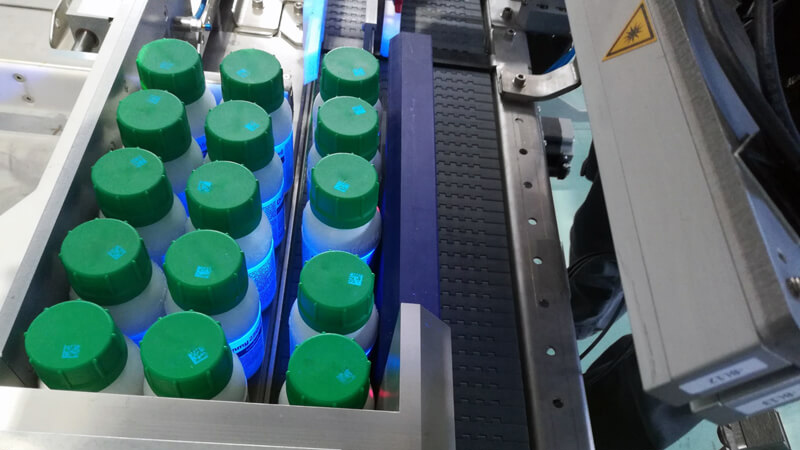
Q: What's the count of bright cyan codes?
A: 15